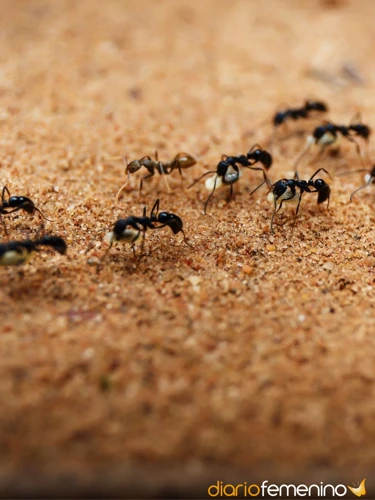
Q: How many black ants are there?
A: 8